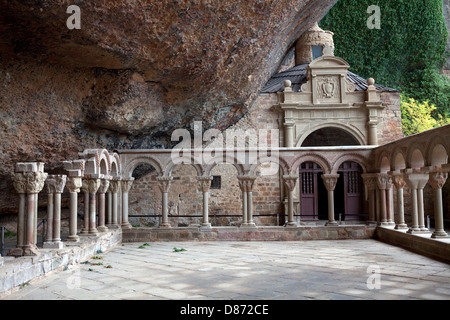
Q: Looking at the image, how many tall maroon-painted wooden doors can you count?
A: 2